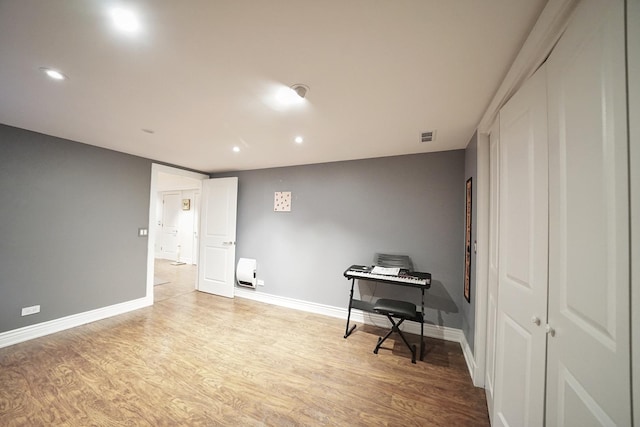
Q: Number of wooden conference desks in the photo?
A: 0